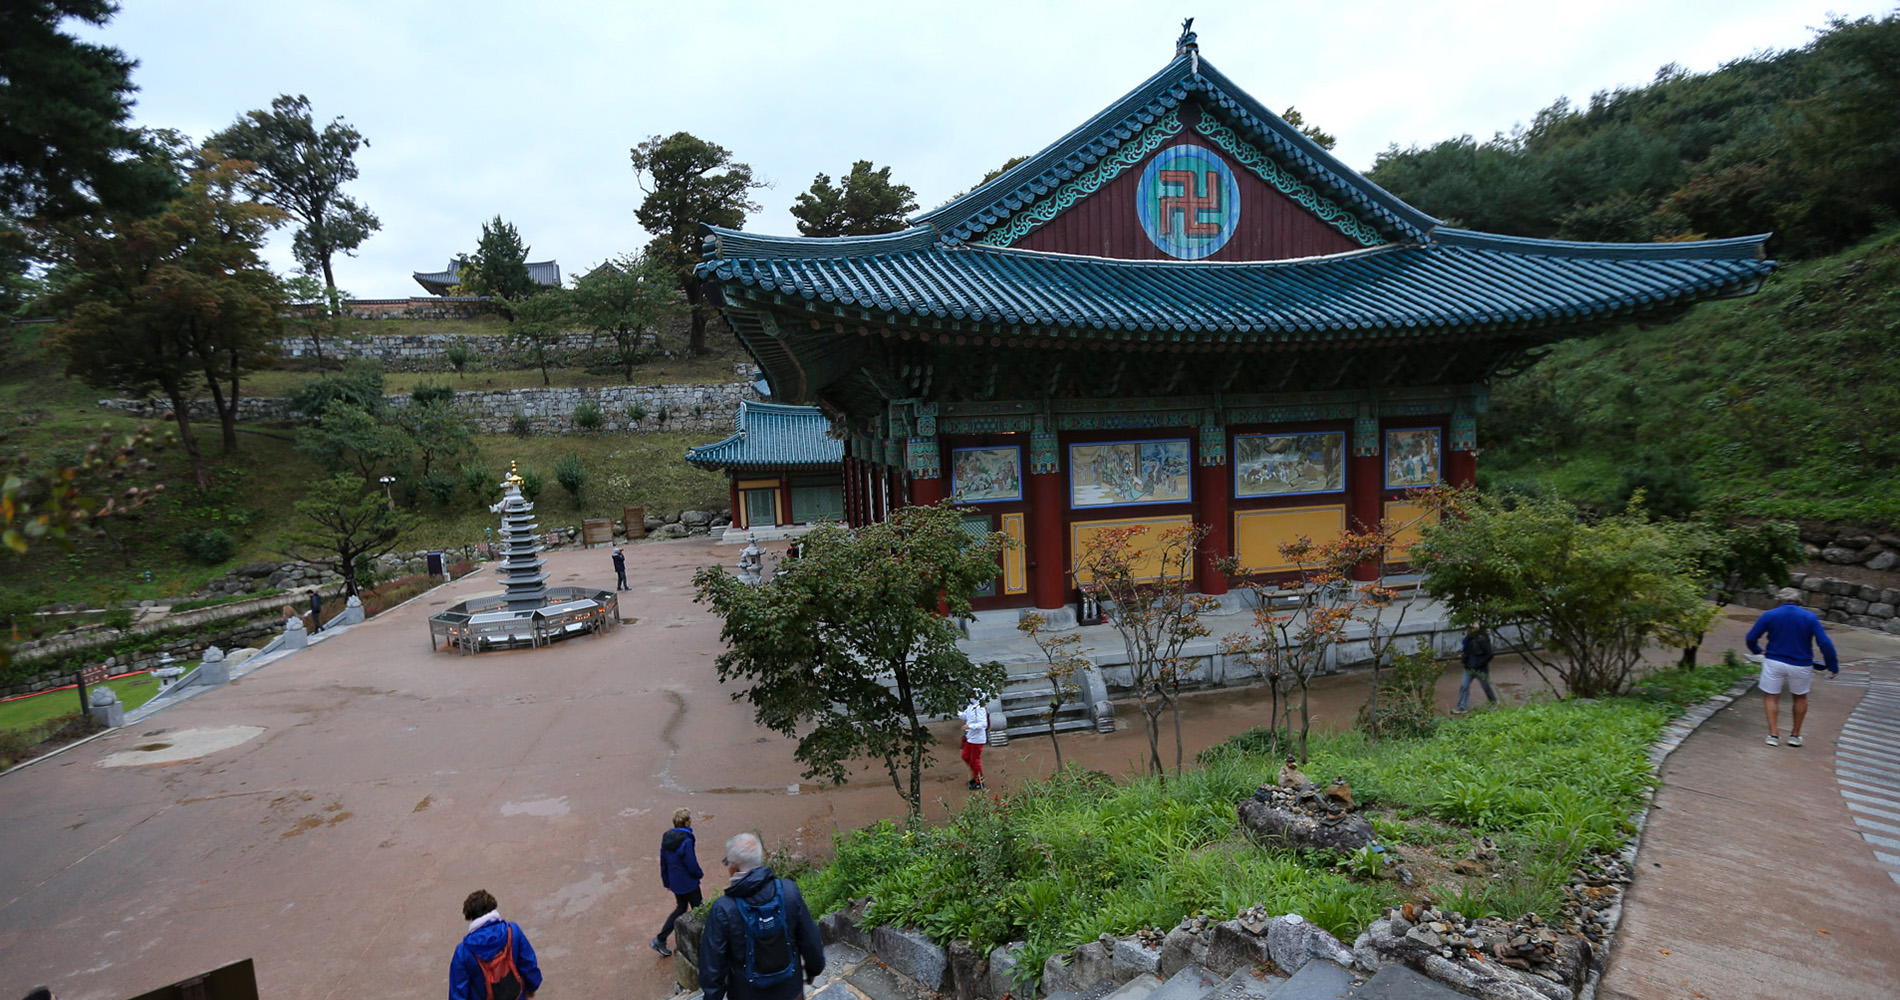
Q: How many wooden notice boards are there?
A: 2